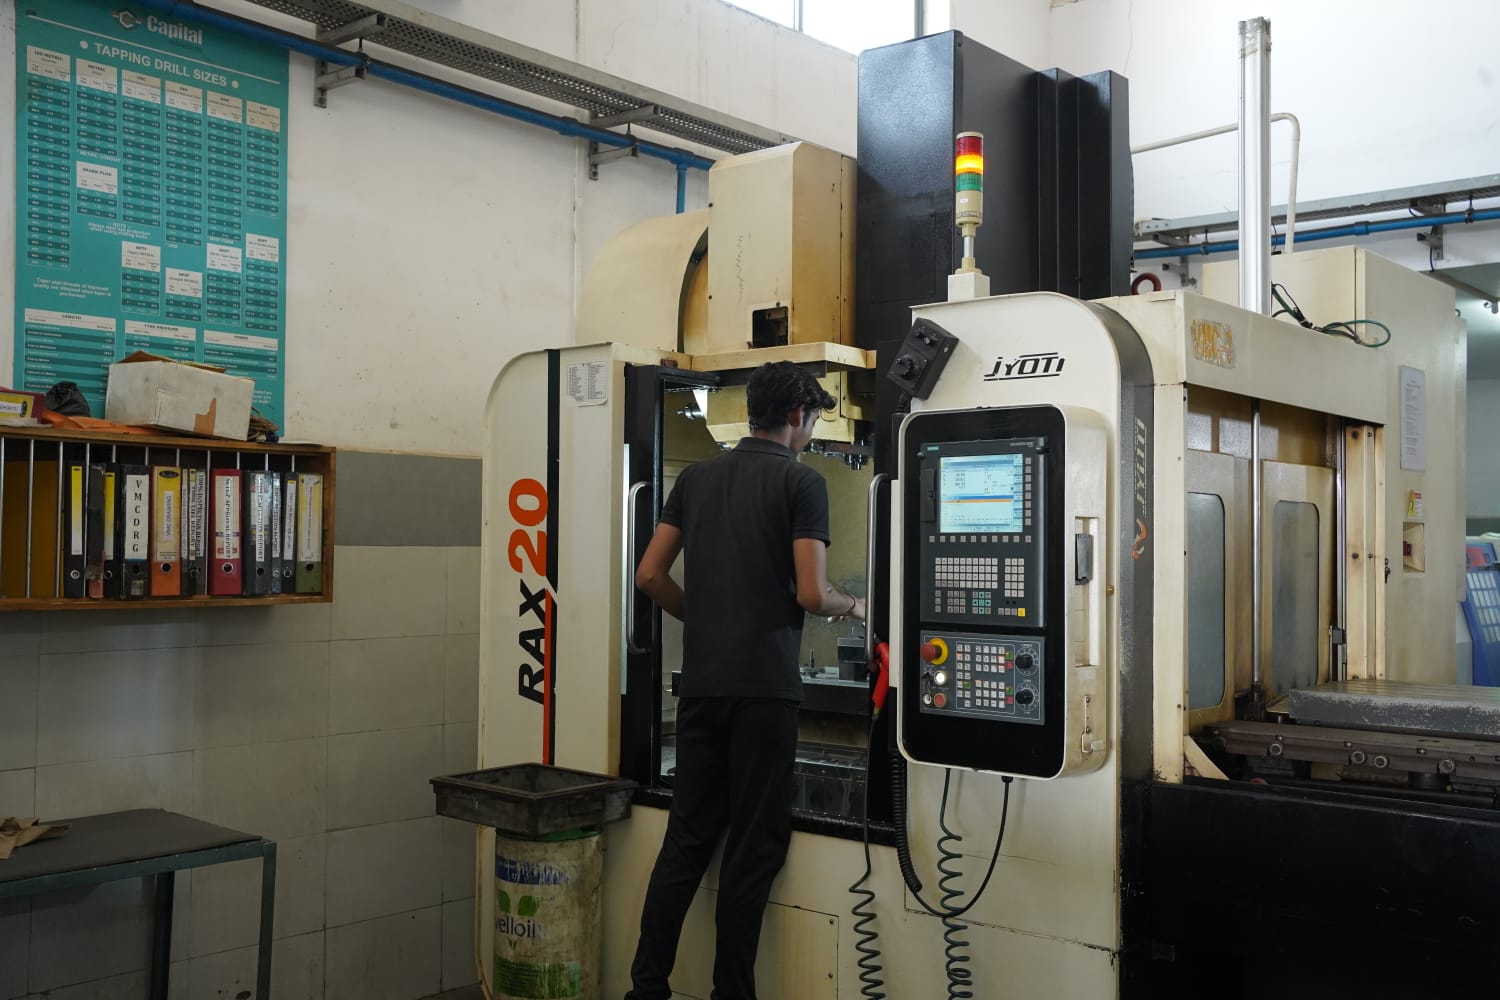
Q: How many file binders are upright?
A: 13